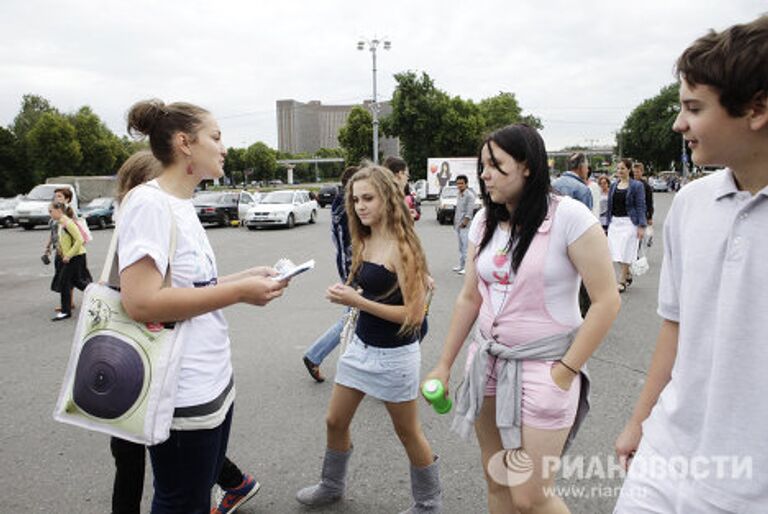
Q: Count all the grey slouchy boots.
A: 2